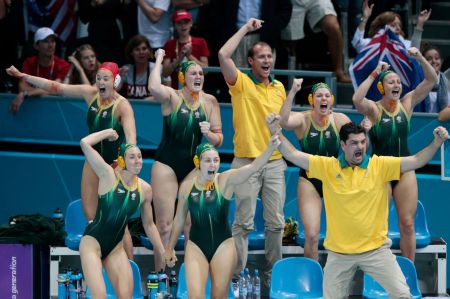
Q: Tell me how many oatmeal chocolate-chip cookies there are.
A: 0